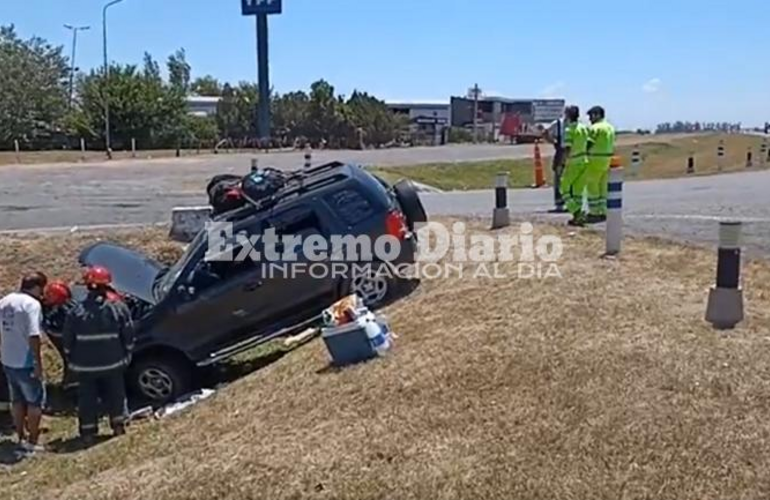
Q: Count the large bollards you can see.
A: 3